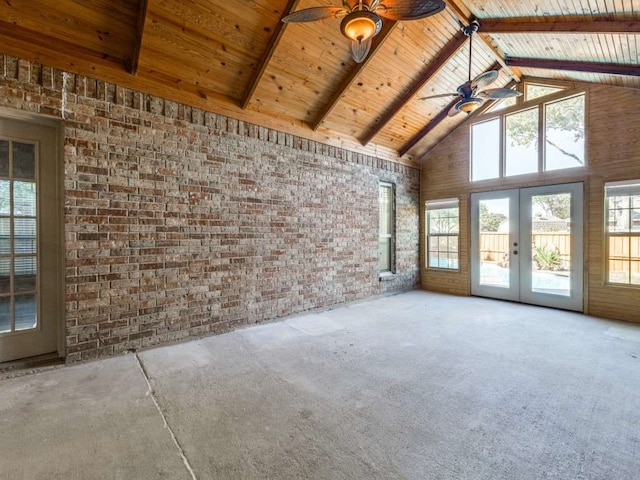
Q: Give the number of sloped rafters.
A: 7